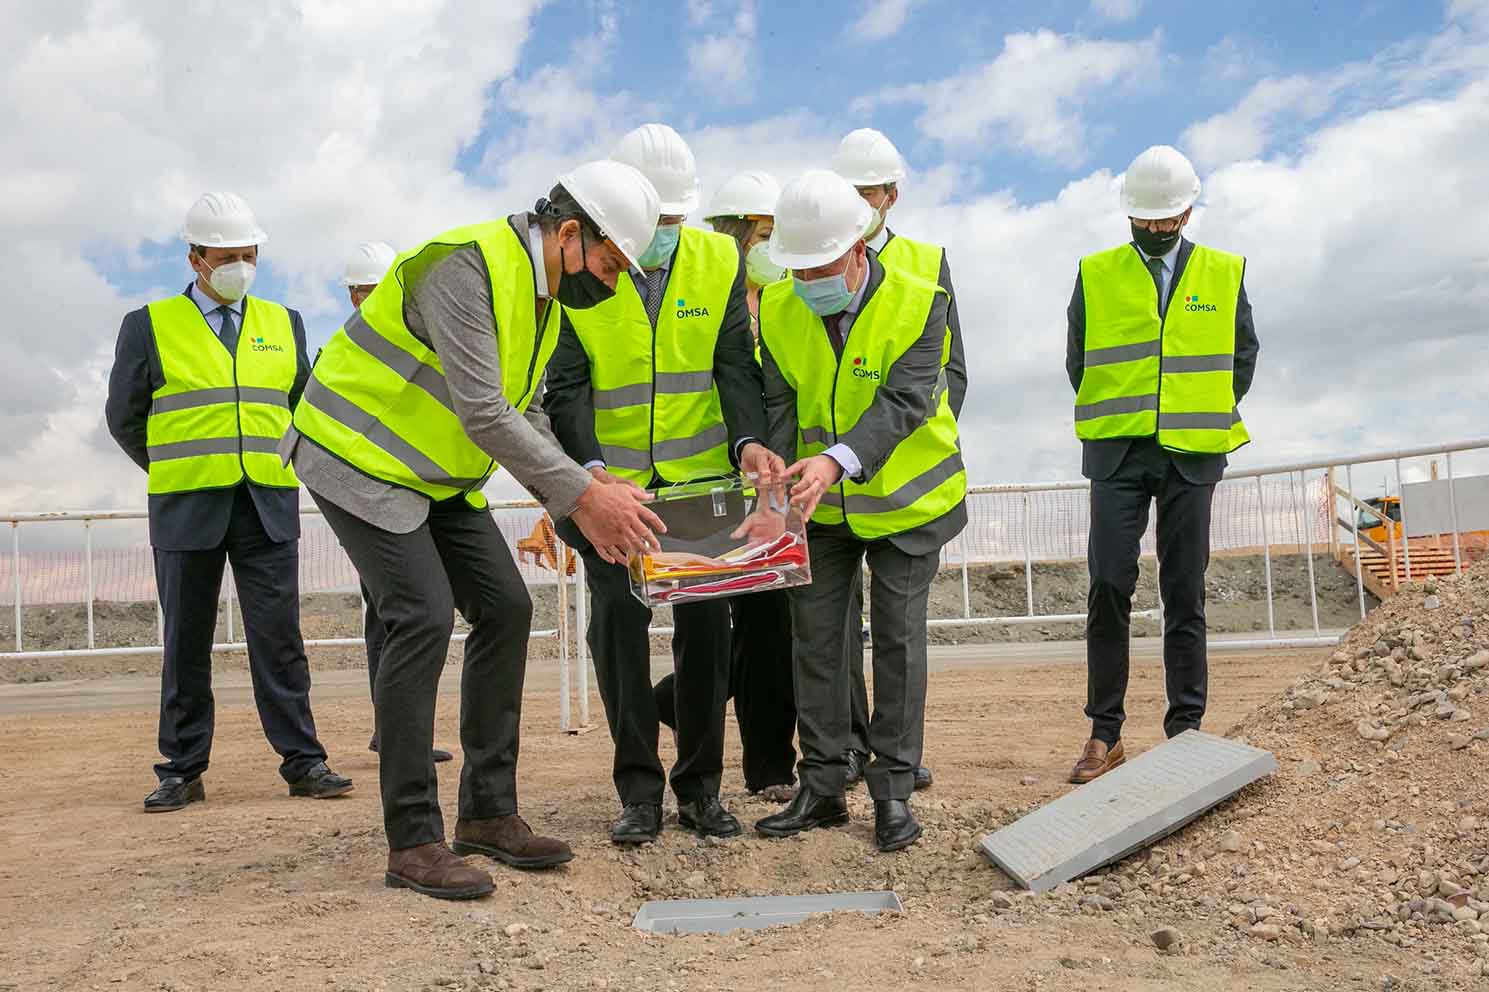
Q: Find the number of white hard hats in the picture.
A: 8